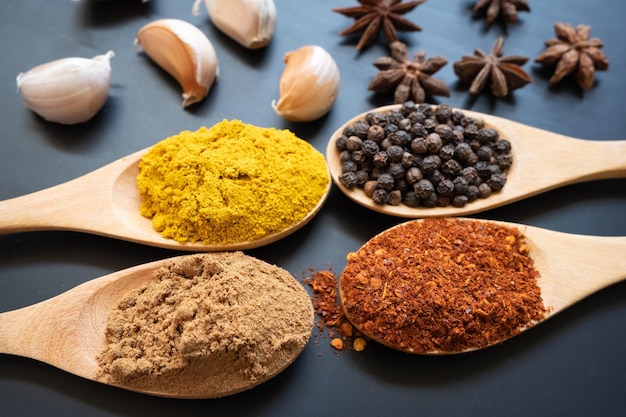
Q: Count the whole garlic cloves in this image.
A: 4